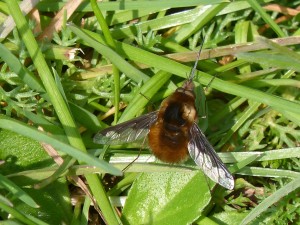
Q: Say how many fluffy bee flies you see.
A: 1